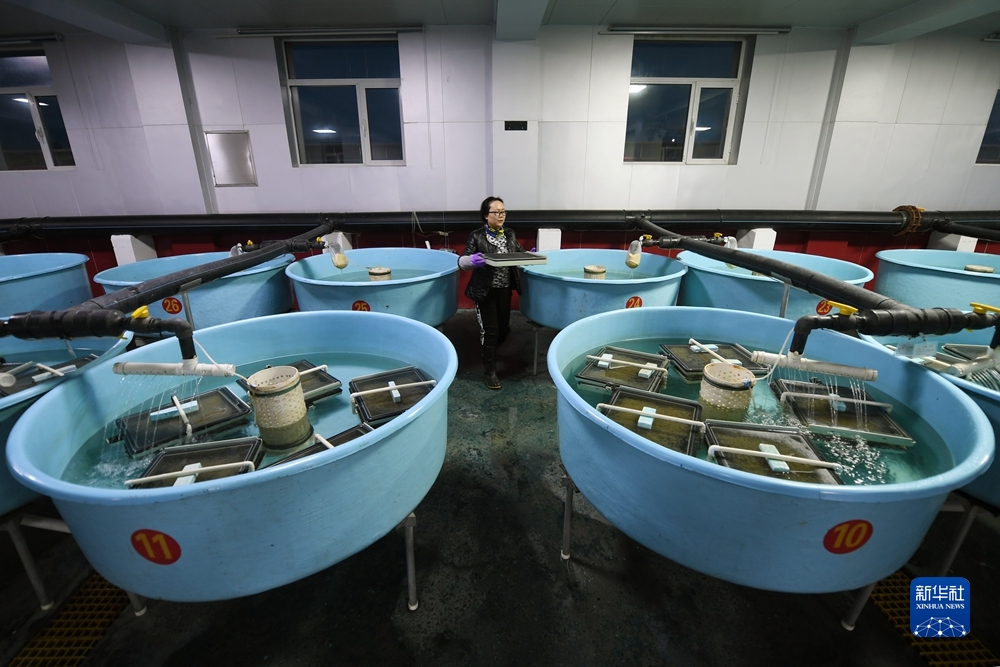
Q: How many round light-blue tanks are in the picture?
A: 10